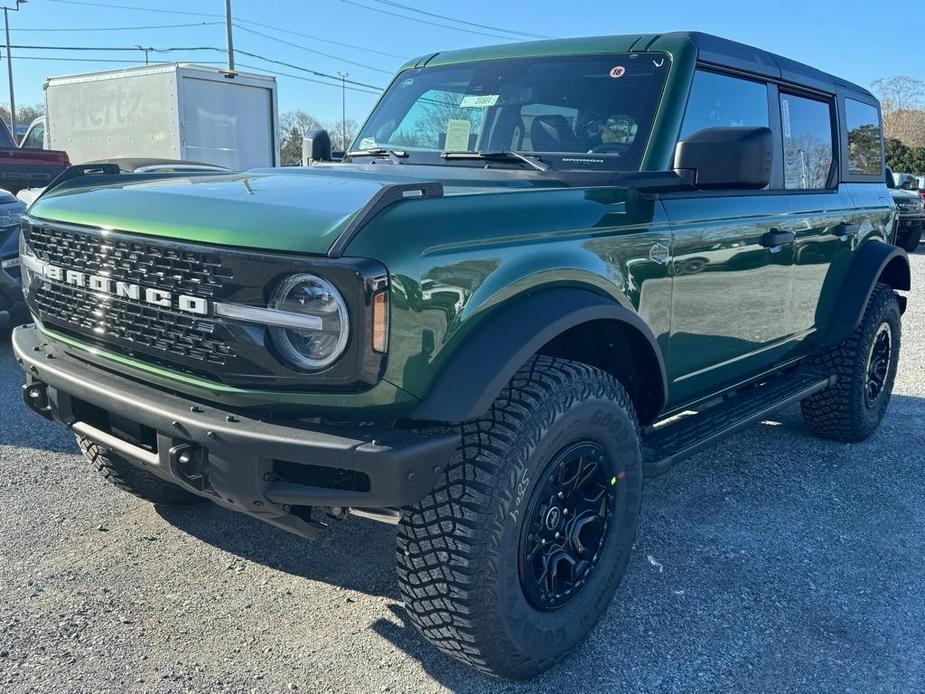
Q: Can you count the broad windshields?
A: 1